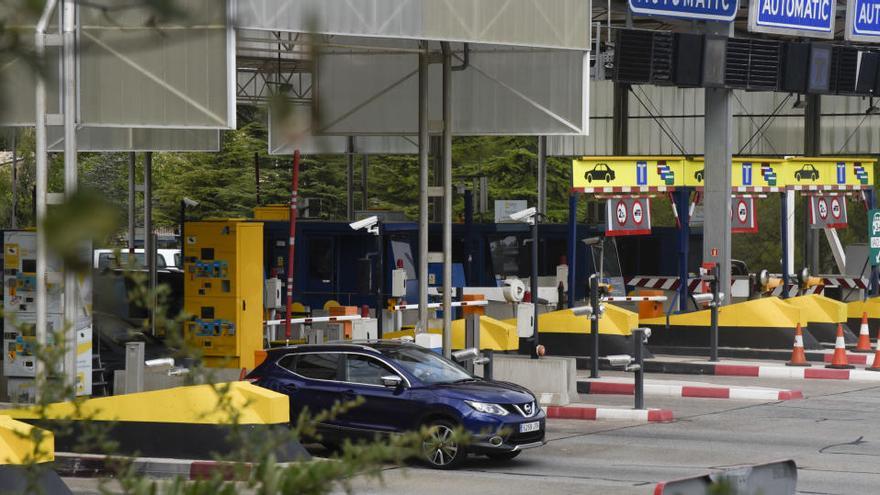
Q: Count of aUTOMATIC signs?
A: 3